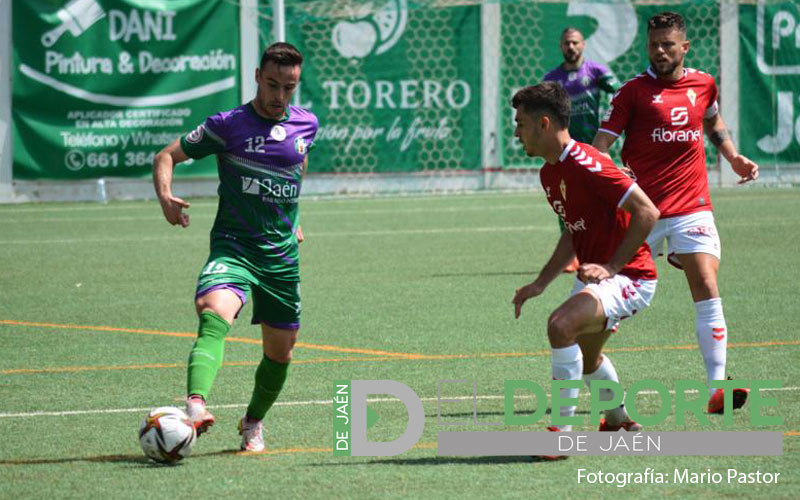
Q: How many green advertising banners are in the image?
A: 4